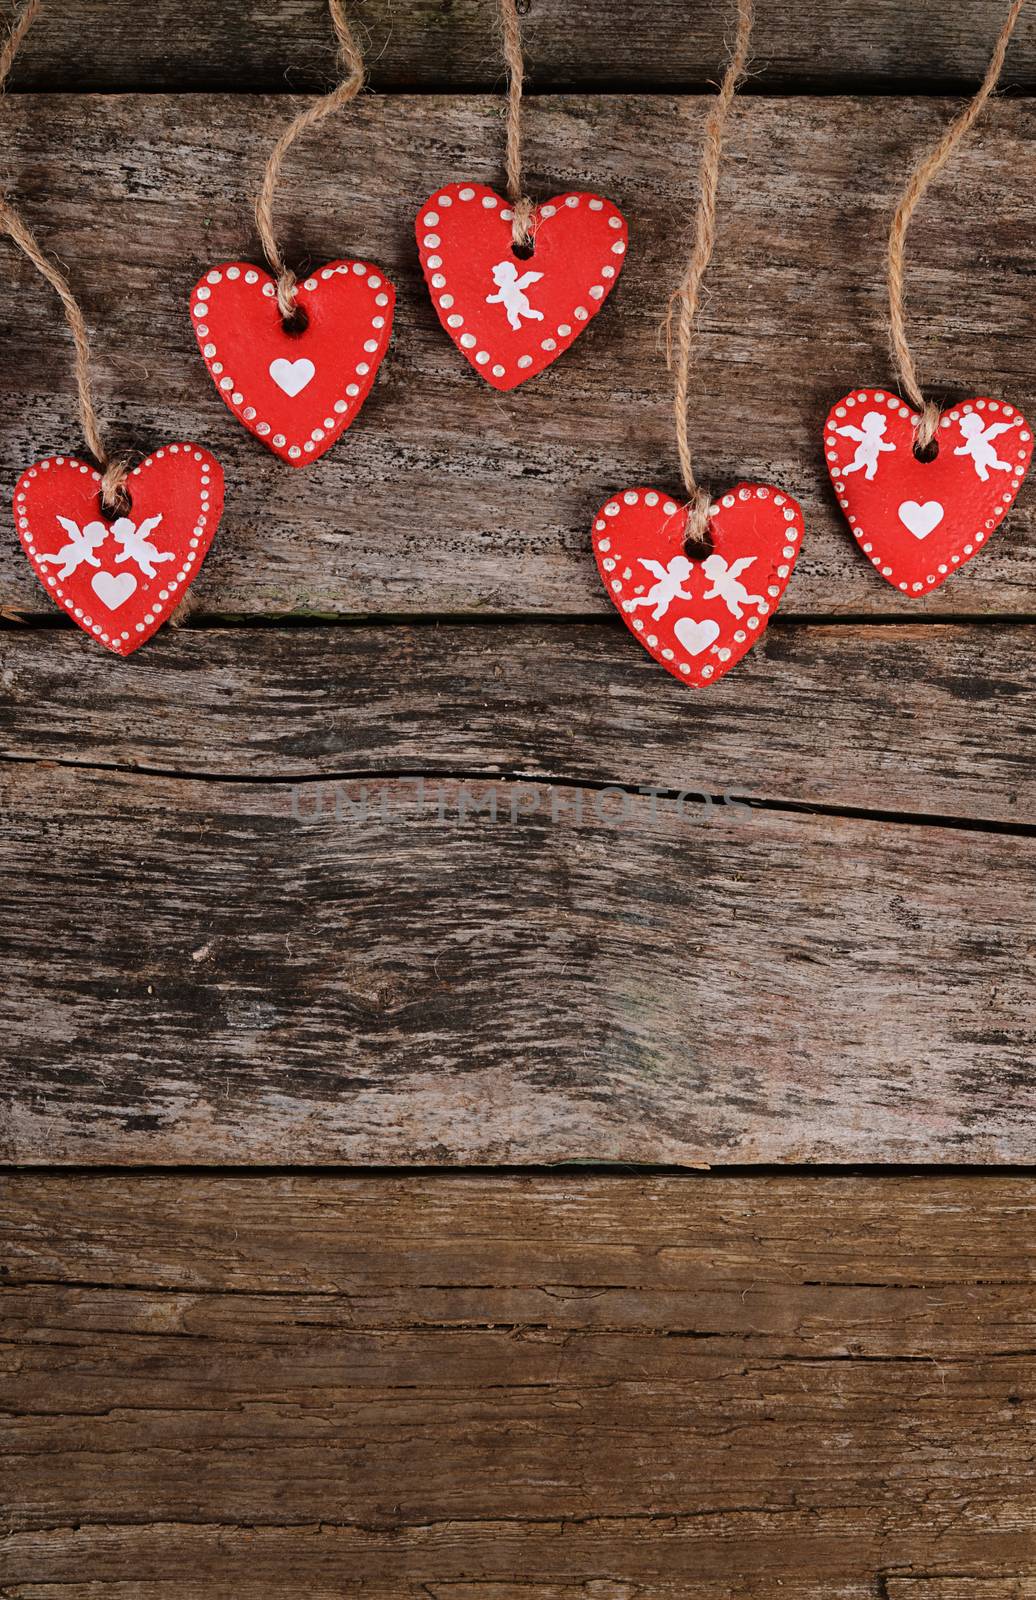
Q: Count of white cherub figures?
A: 7